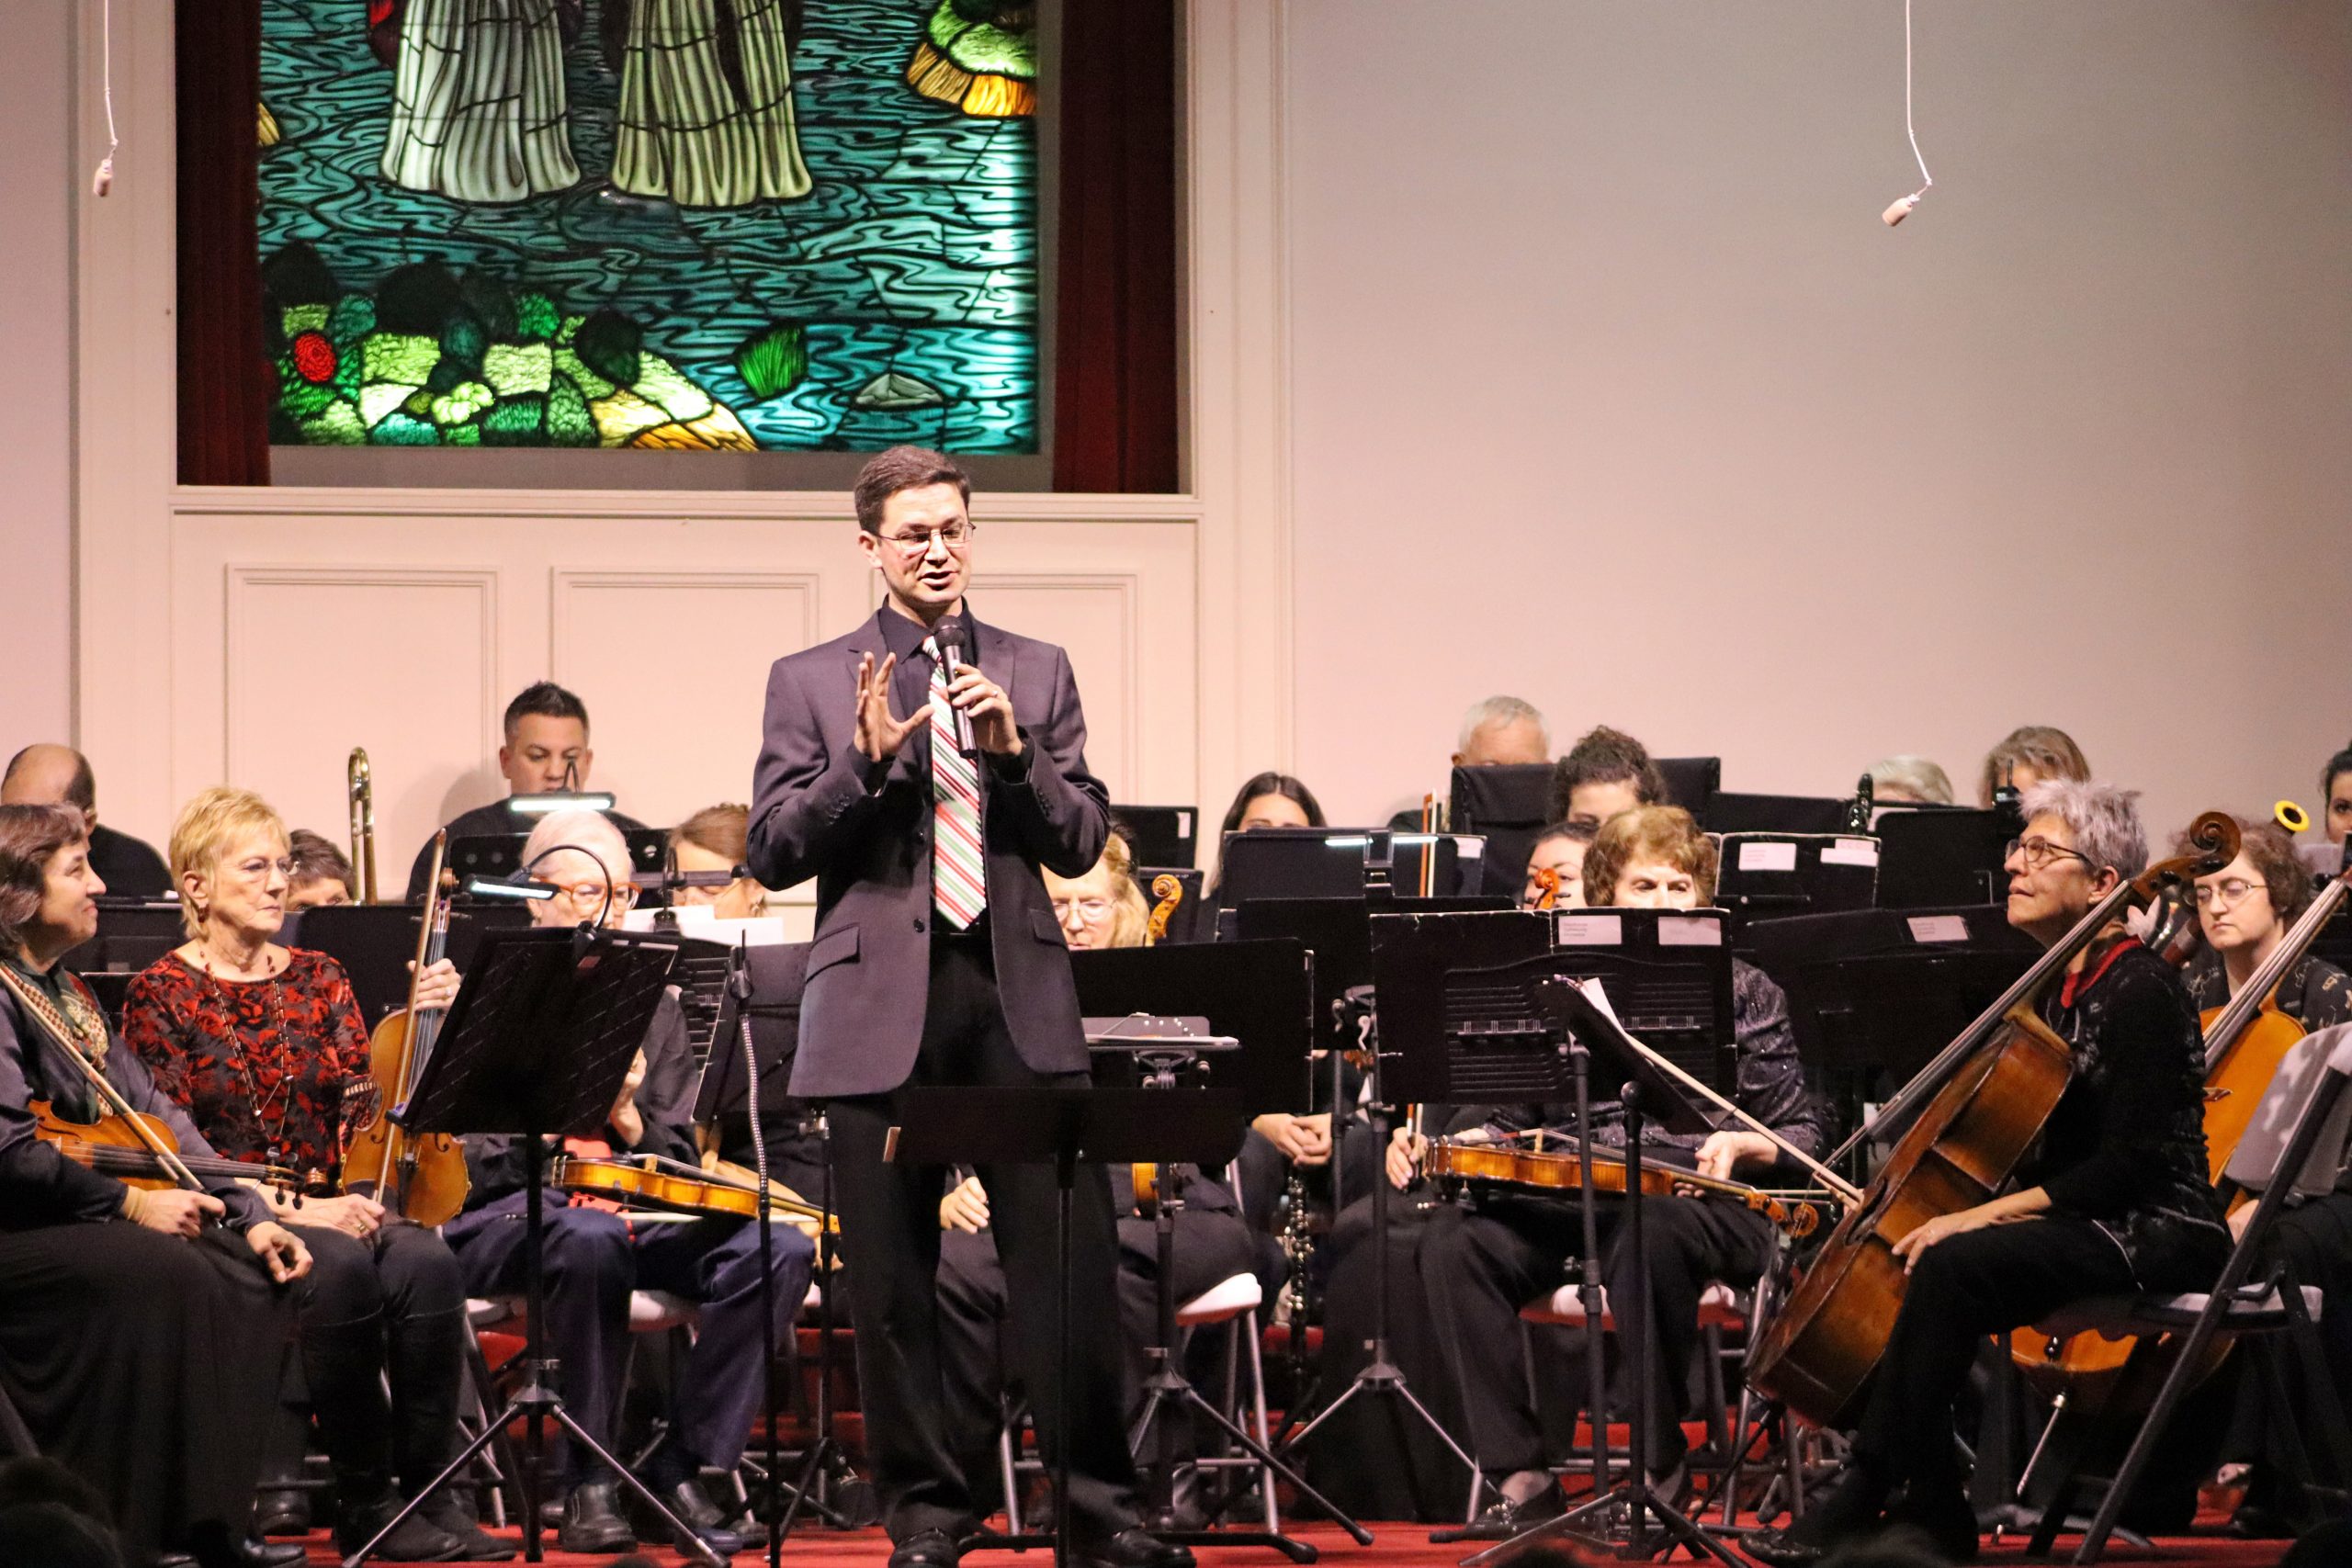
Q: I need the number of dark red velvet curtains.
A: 2